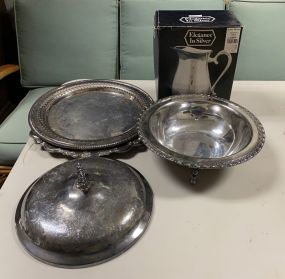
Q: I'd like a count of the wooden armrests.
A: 1